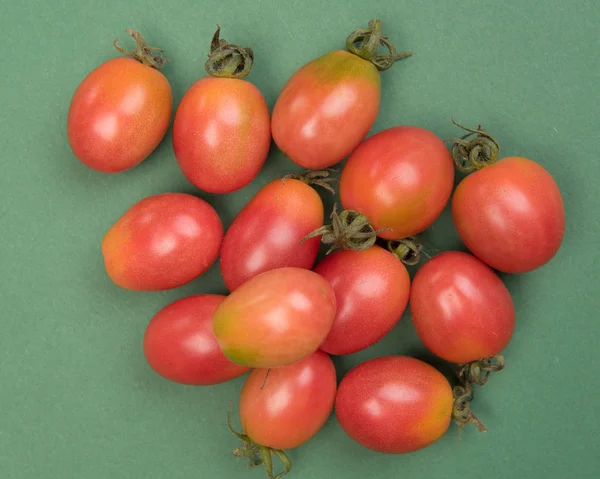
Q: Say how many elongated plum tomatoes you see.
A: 13